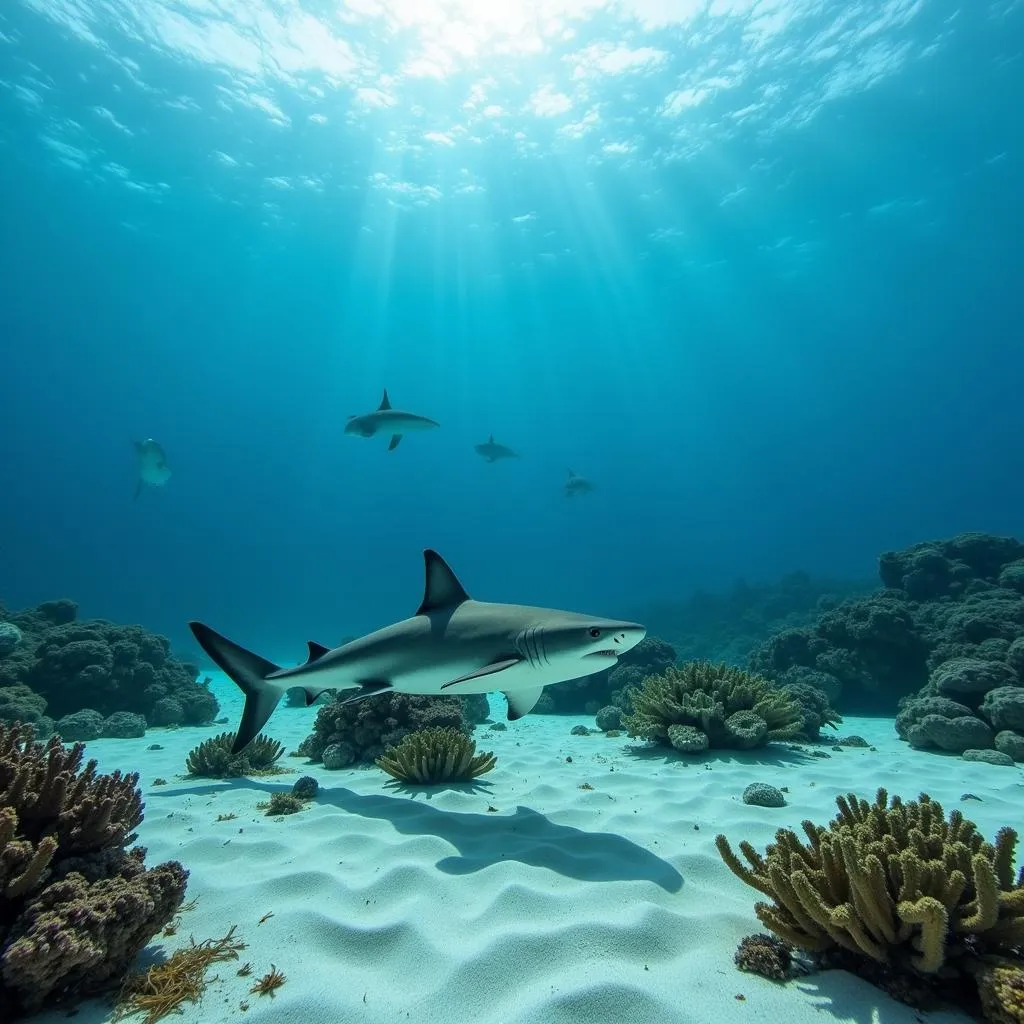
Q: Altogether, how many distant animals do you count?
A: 4